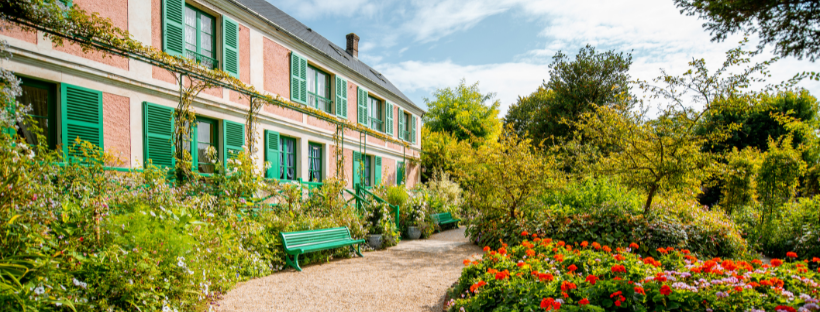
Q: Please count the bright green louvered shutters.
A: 14